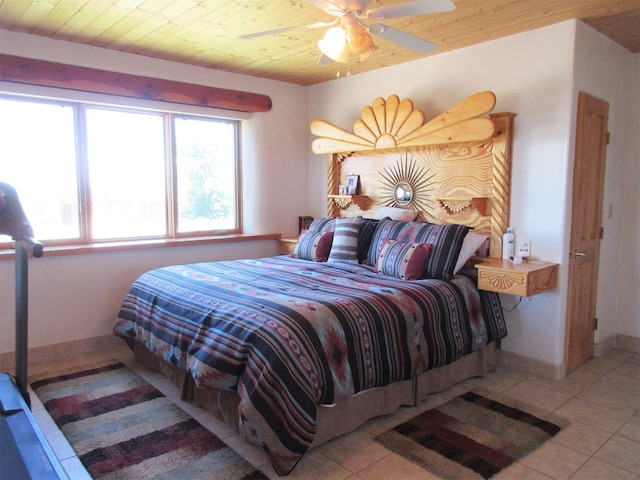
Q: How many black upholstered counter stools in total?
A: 0